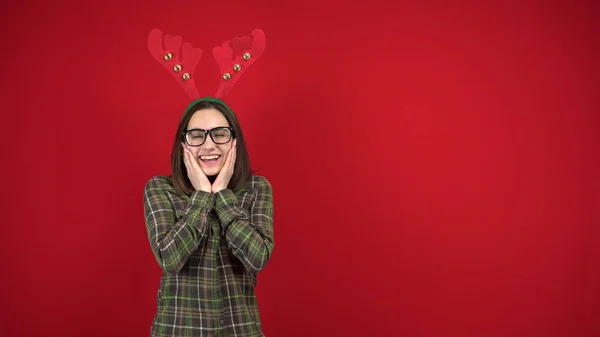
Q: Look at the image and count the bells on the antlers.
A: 6